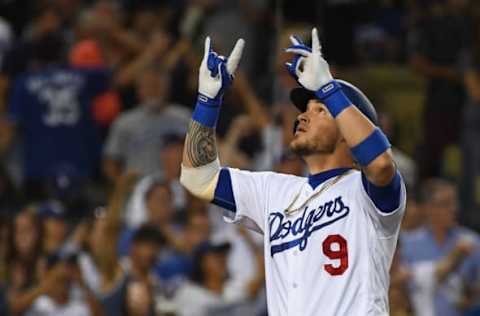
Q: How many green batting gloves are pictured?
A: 0